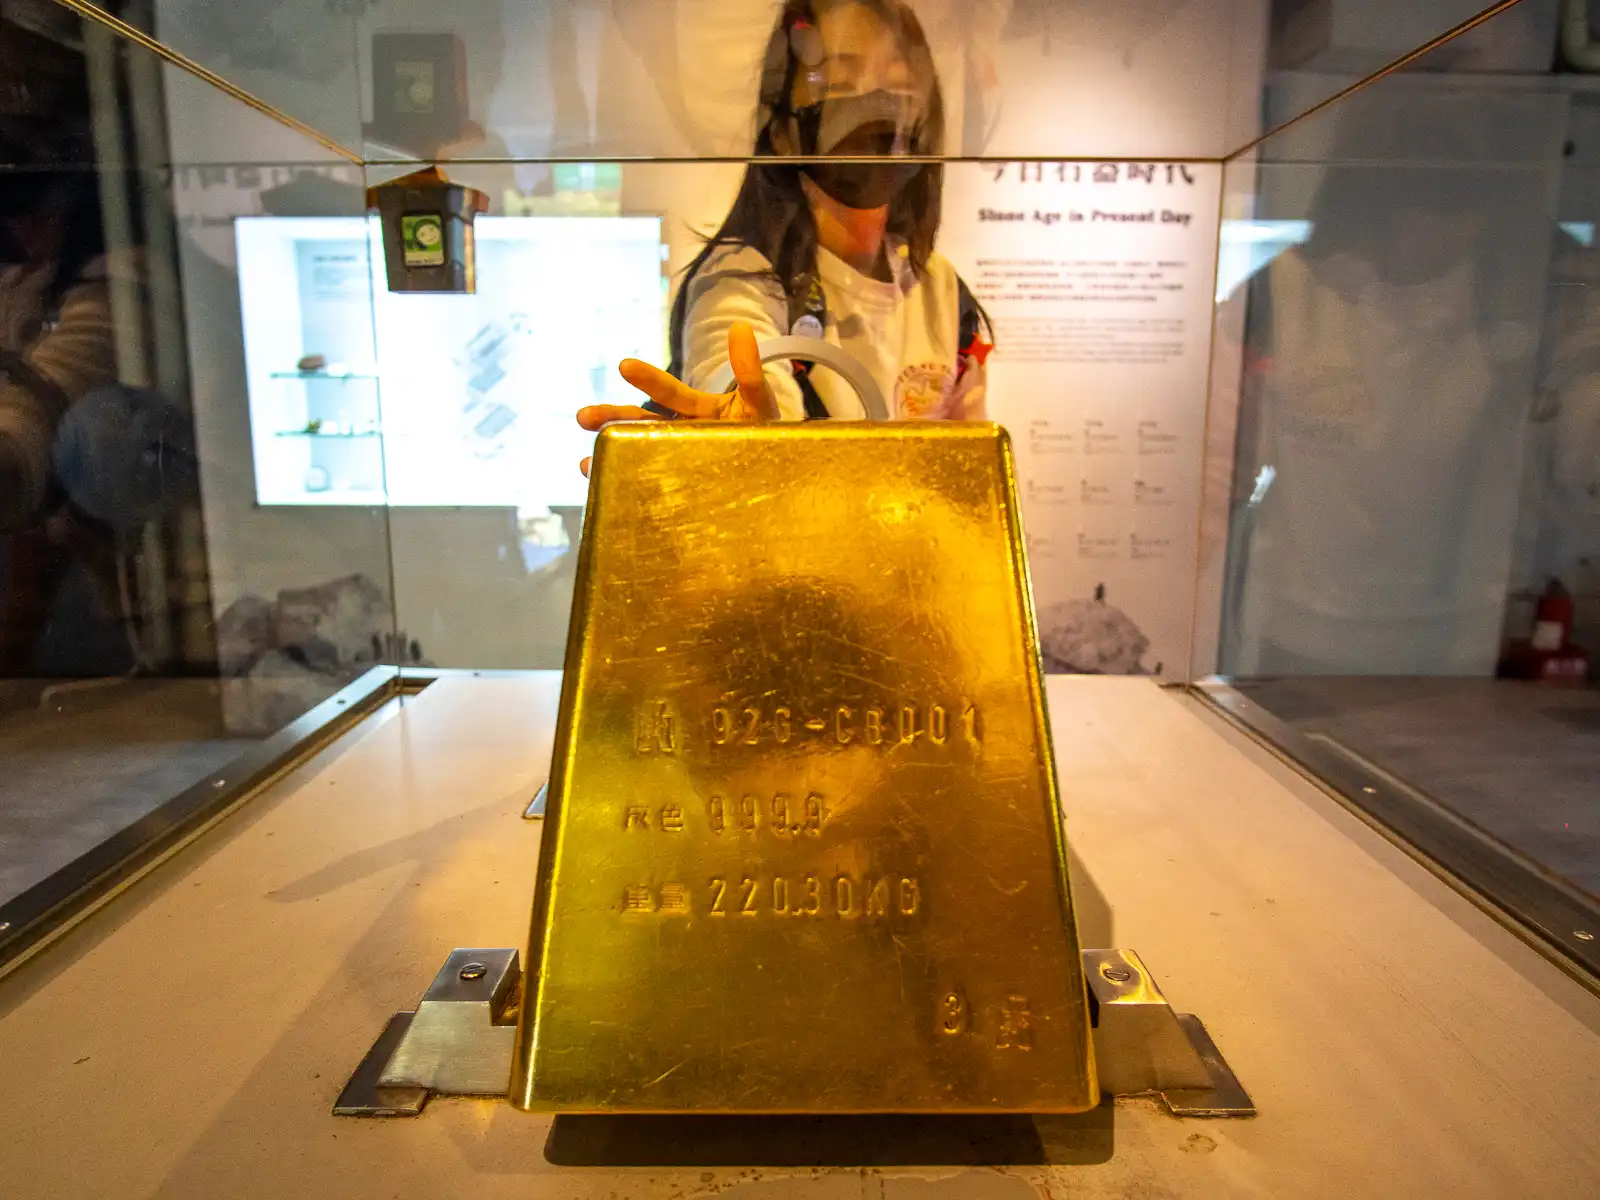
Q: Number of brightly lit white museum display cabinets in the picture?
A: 1